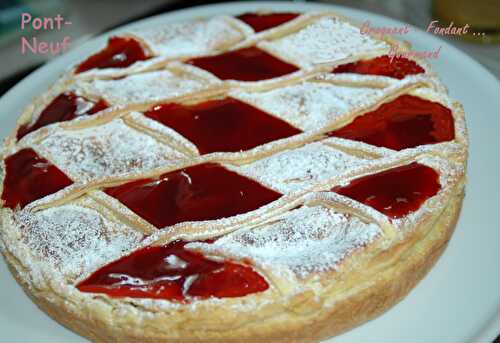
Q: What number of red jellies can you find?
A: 11